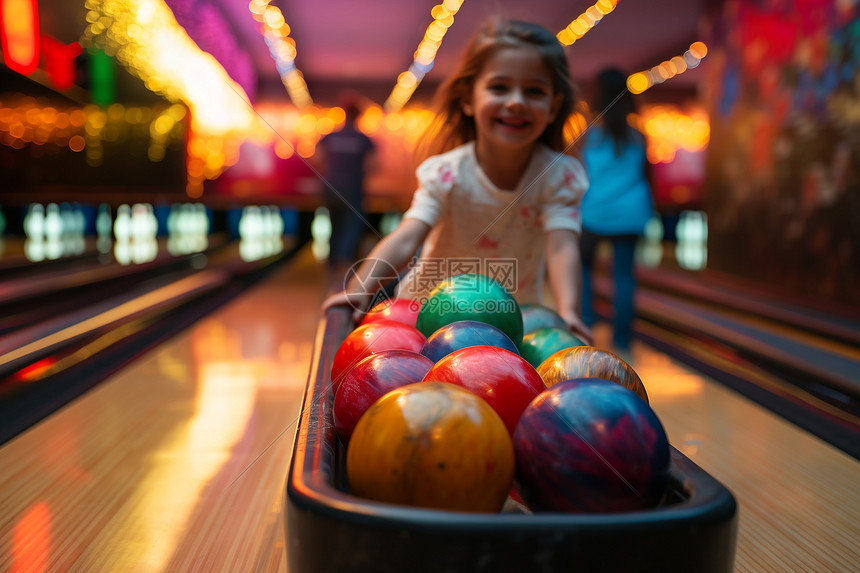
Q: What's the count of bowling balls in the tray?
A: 11